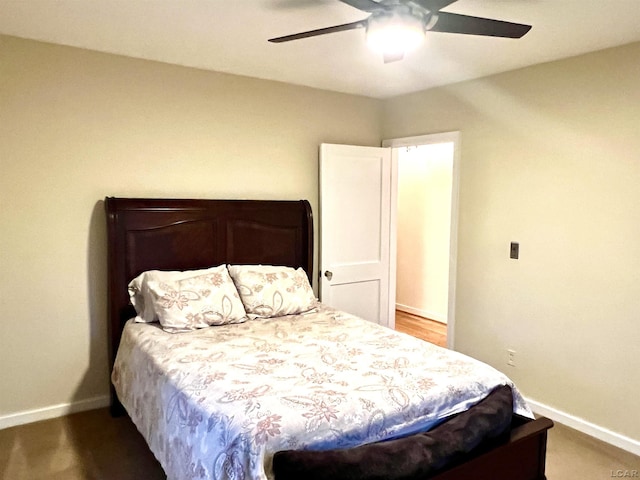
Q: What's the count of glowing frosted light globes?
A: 1